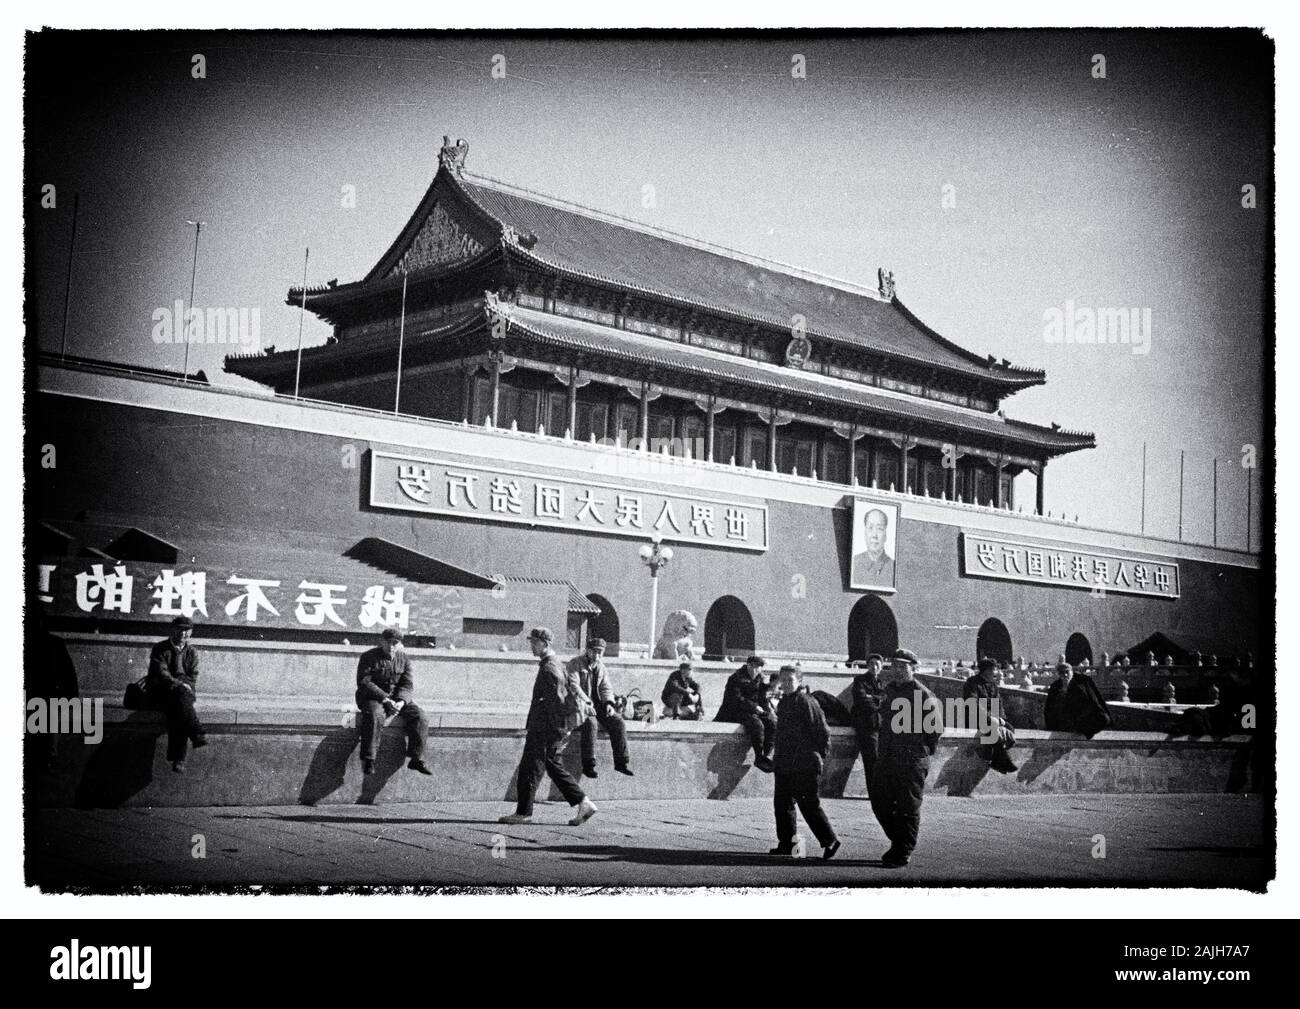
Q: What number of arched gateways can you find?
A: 5